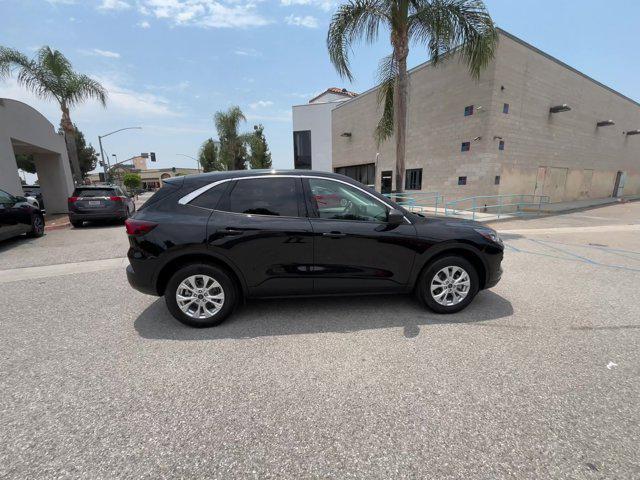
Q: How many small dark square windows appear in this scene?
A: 6